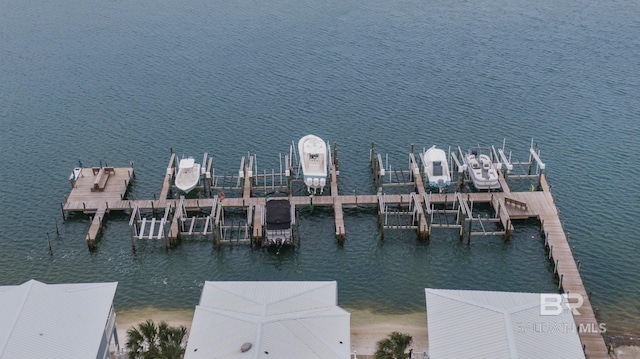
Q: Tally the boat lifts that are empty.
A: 10